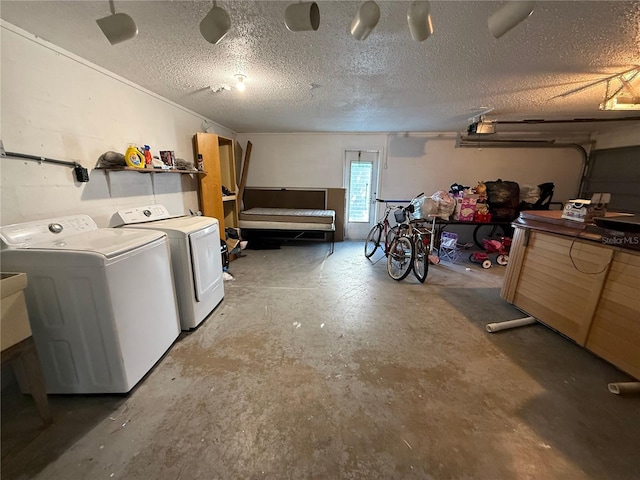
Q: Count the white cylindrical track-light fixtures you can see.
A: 6